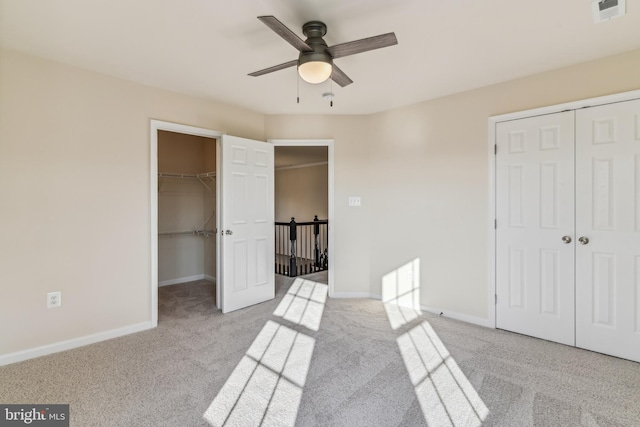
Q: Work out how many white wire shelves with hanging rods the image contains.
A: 2